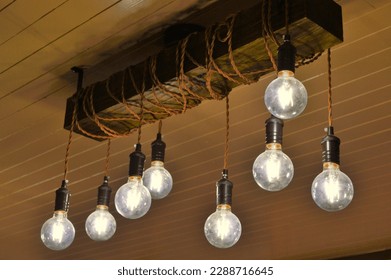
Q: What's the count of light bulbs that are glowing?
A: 8